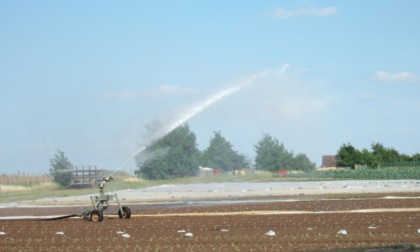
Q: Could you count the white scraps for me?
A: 12